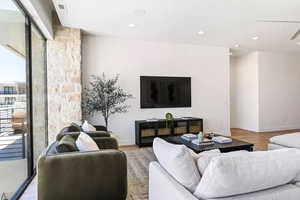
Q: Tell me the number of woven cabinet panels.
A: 4